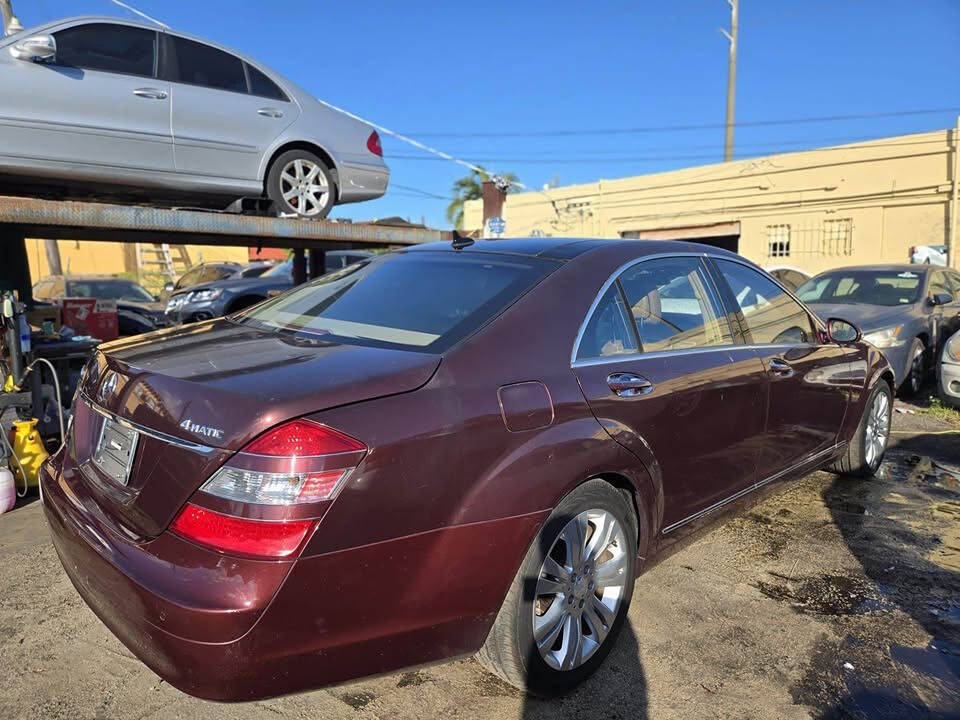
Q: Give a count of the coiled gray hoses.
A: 2